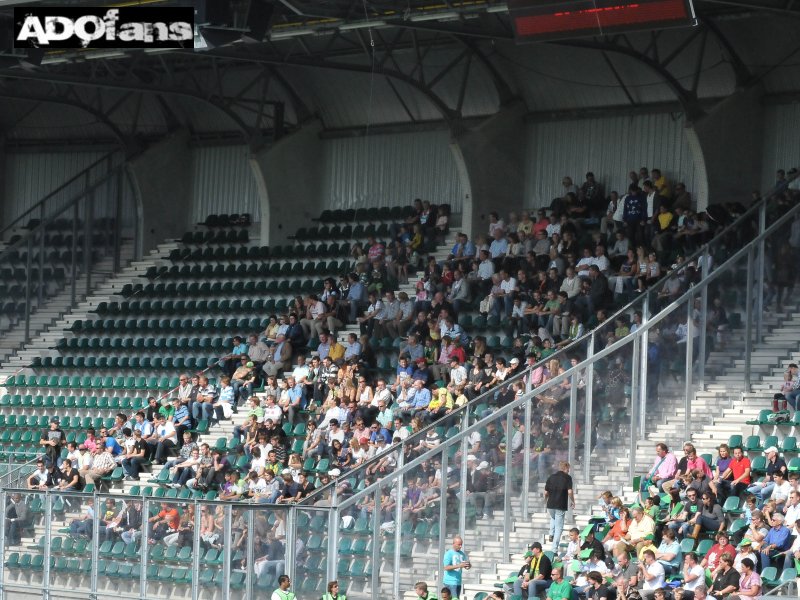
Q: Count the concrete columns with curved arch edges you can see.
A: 4